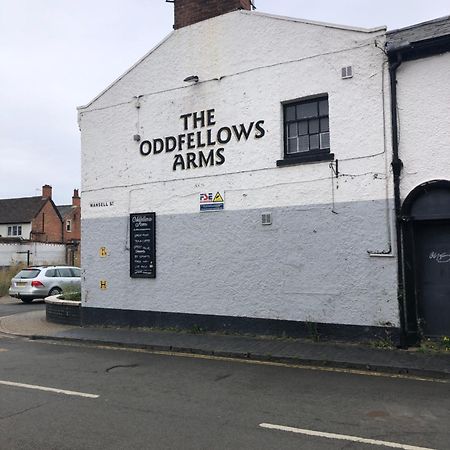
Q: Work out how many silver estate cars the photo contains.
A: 1